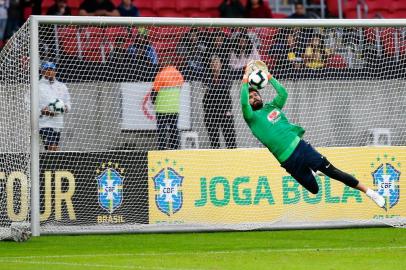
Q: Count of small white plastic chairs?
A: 2